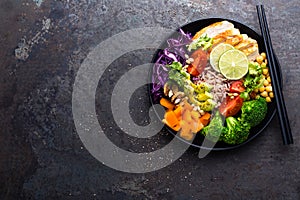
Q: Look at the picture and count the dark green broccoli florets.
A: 3